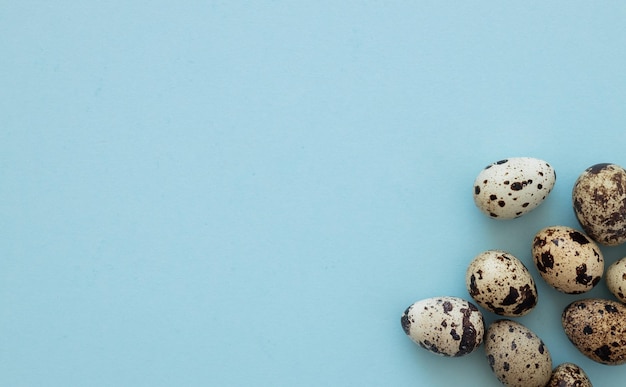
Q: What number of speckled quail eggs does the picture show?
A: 9